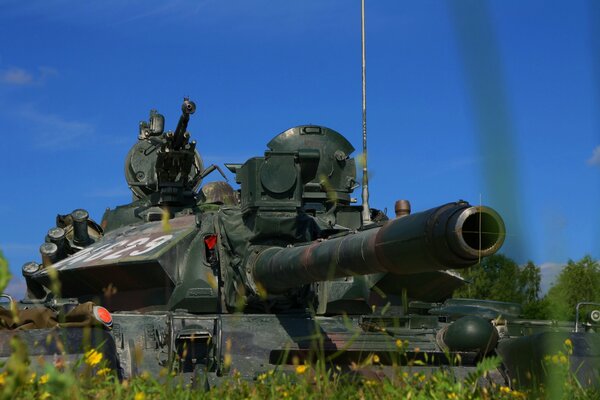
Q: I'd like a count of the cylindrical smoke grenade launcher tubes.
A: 4